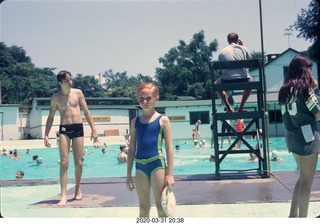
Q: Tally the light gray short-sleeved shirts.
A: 1